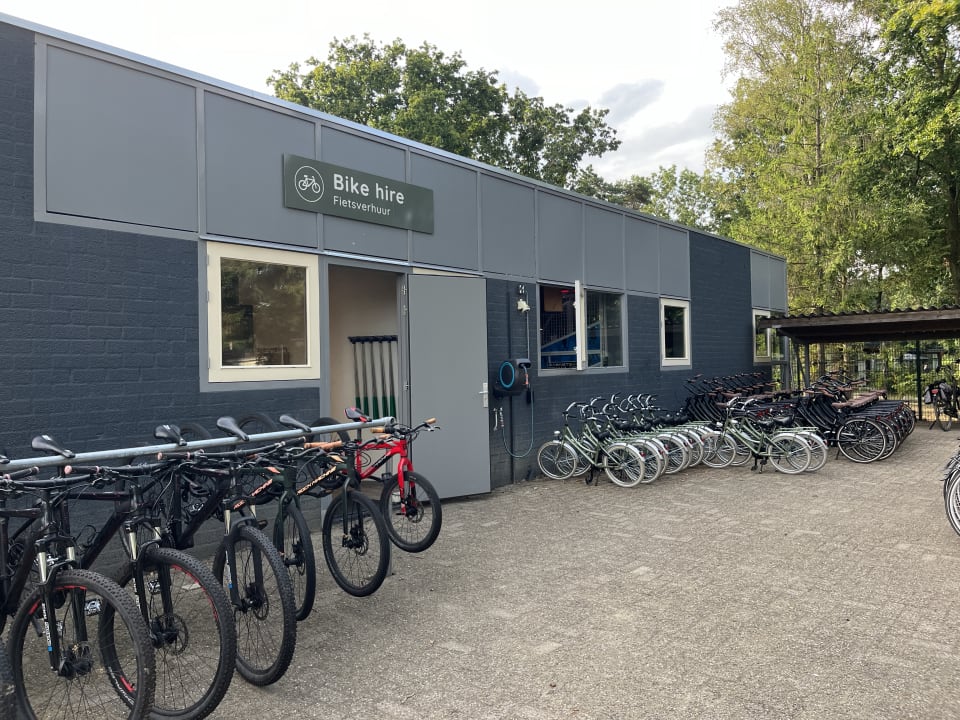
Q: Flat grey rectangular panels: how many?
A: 11